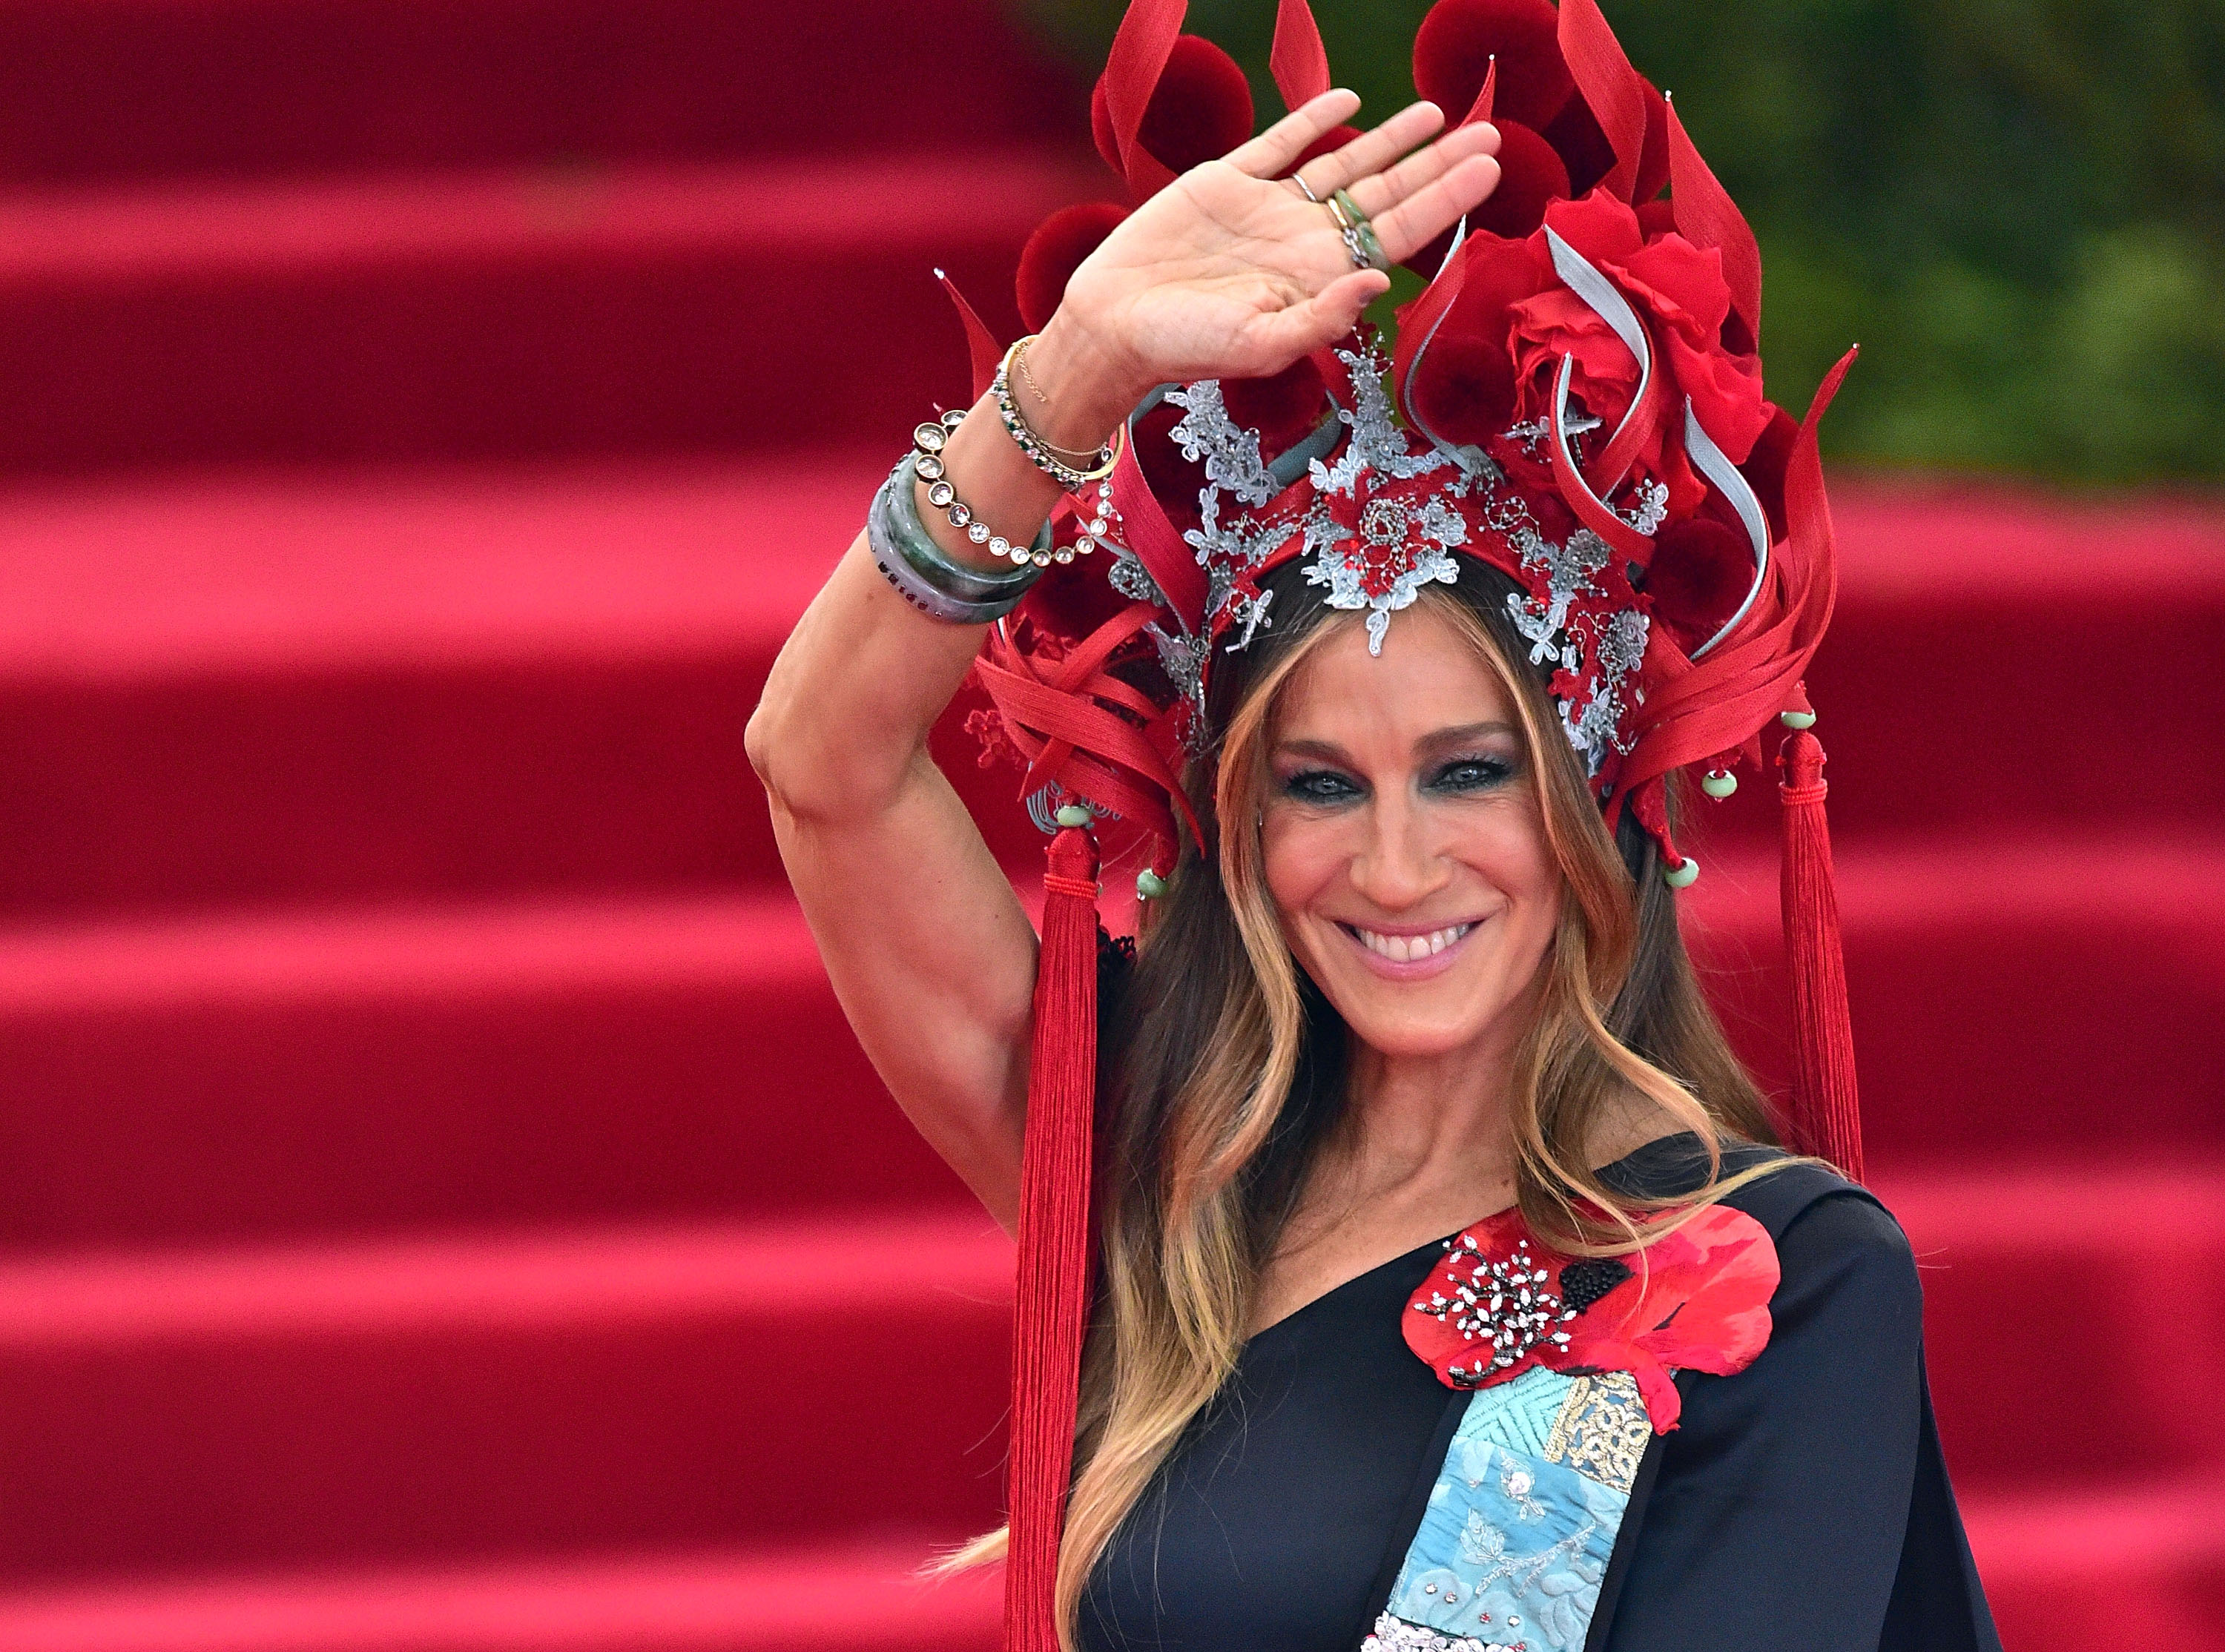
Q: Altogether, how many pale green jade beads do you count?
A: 5